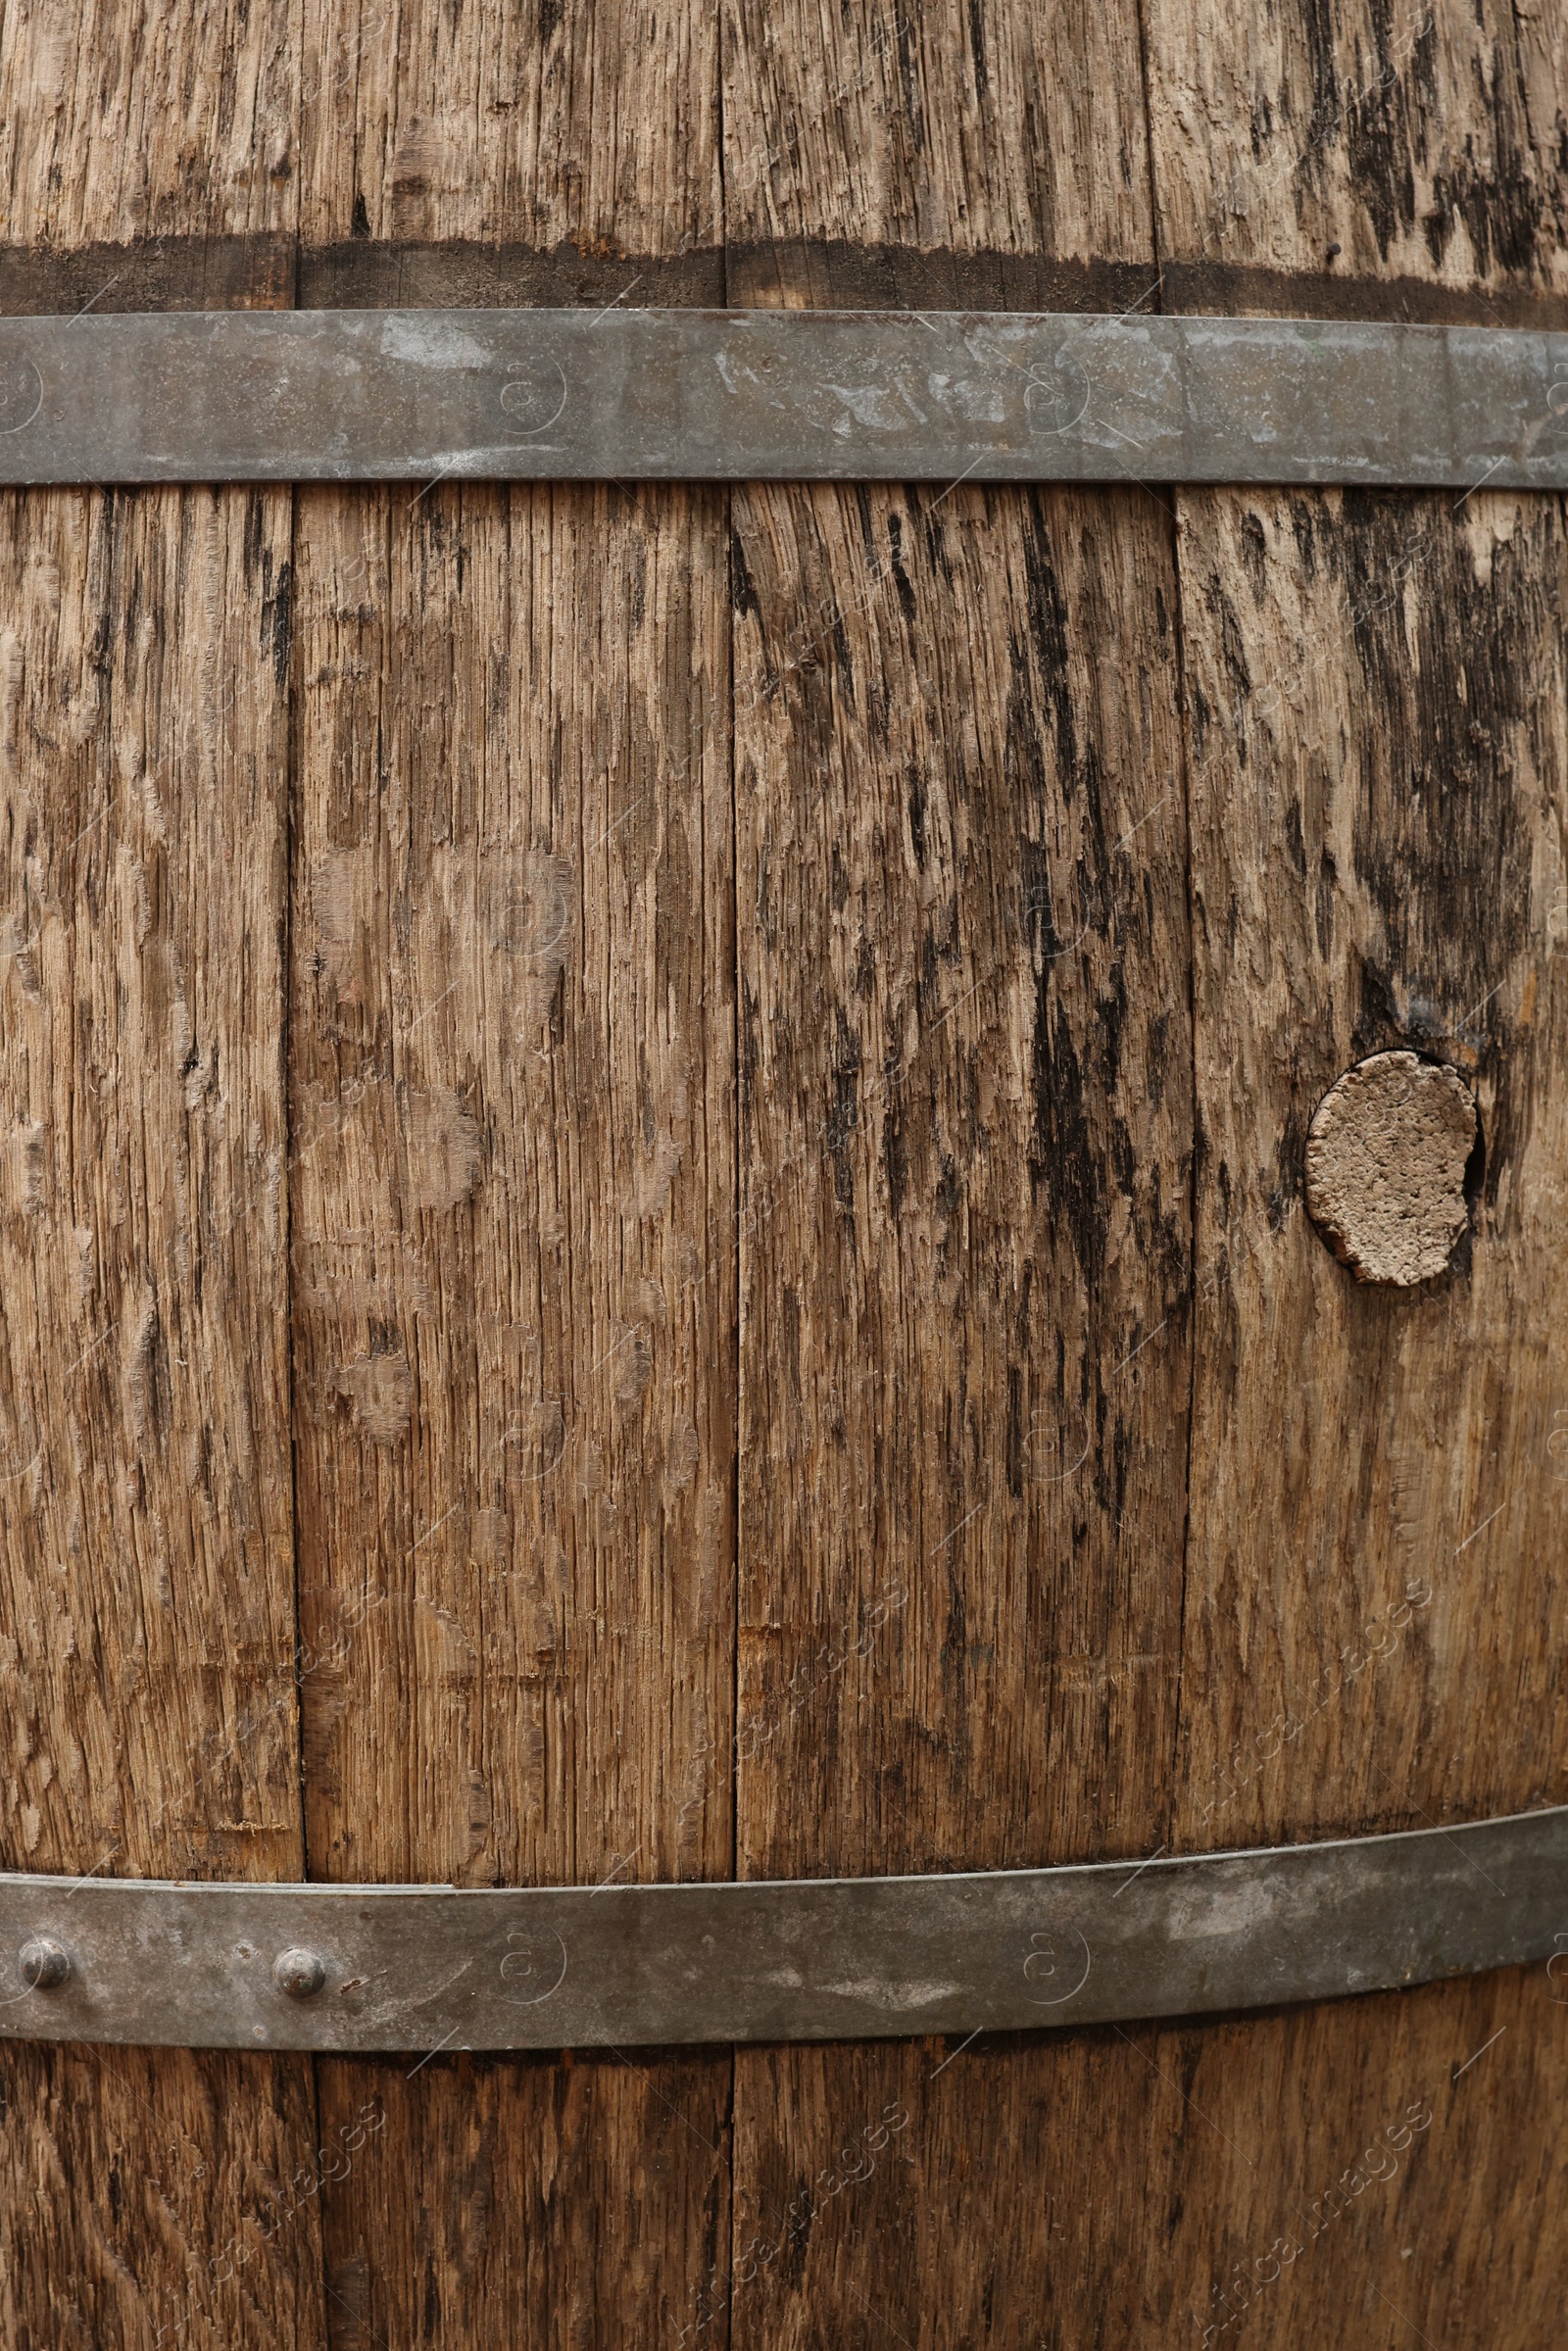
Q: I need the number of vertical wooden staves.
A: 4